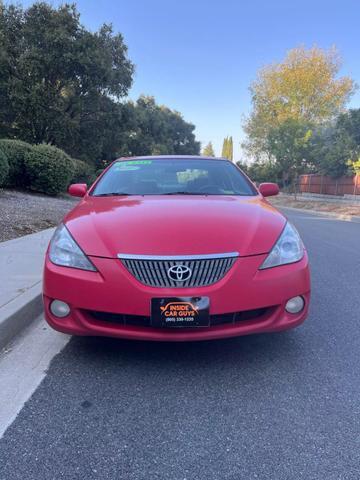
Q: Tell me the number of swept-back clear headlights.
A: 2